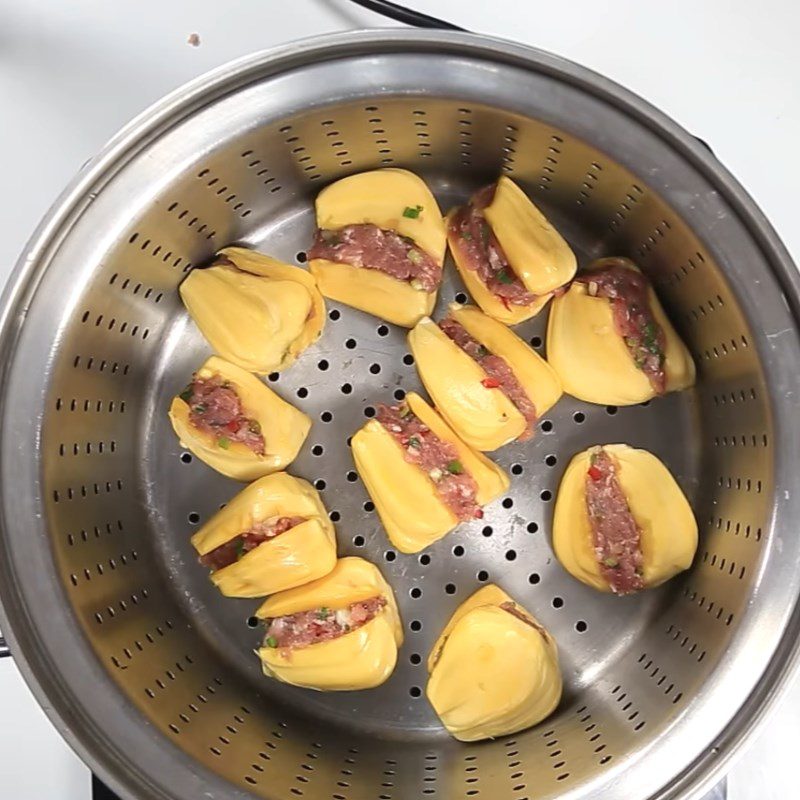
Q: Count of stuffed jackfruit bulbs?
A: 11